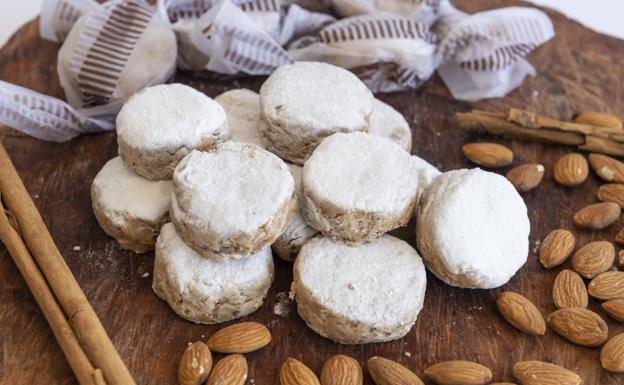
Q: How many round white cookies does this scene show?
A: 12